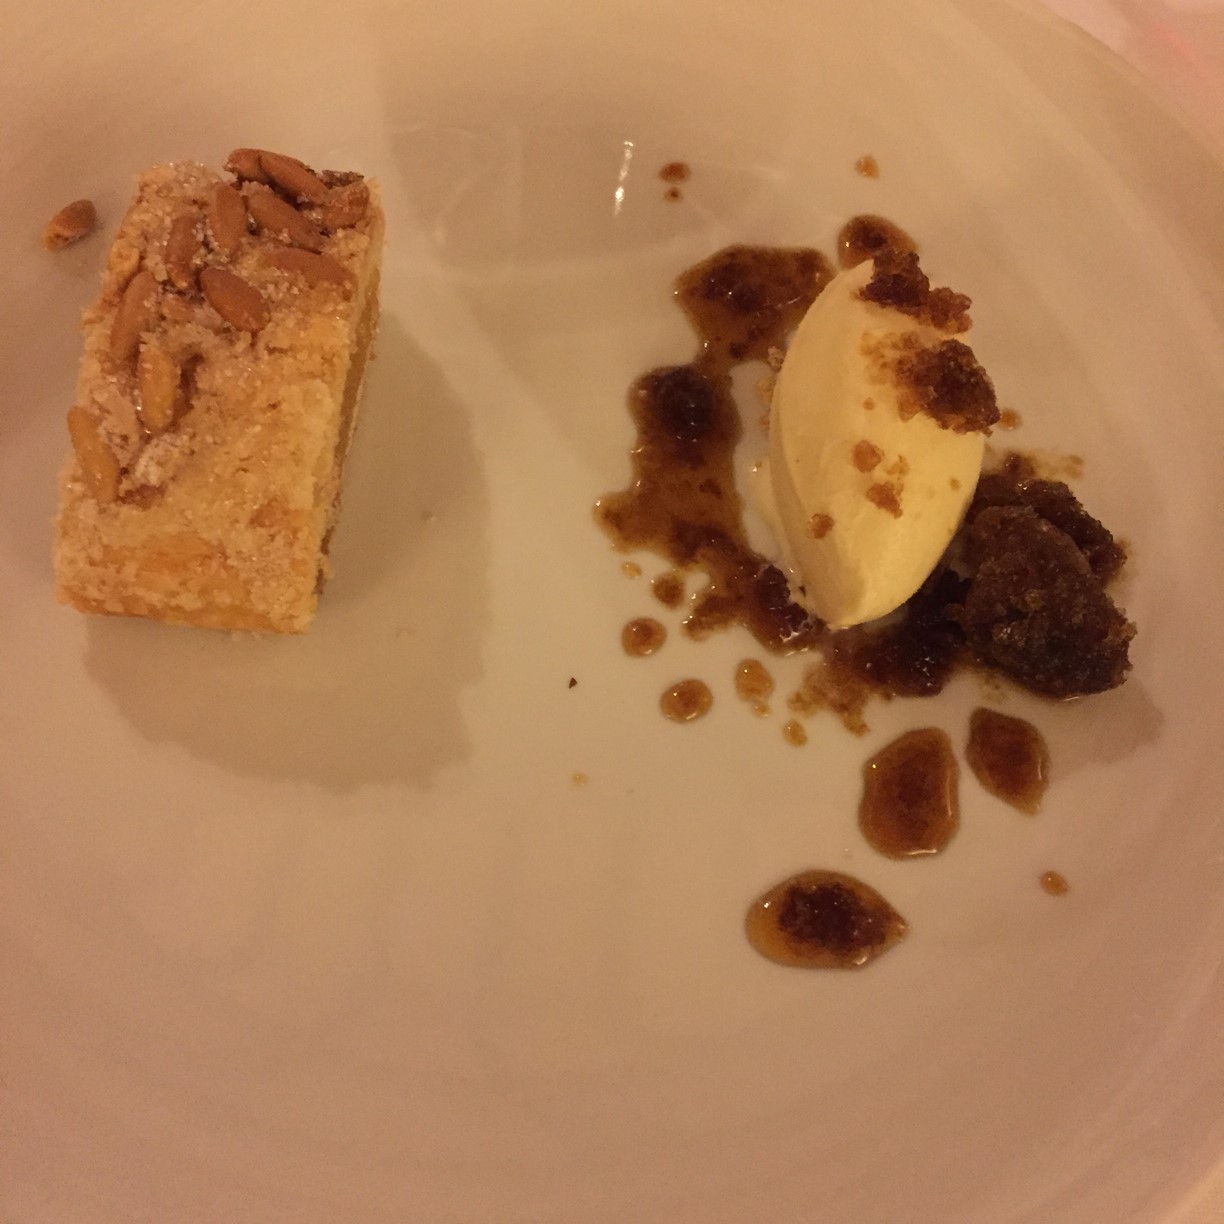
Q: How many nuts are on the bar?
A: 11